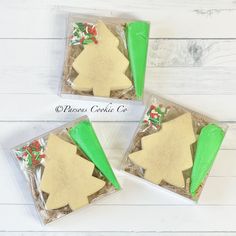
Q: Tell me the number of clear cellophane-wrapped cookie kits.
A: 3